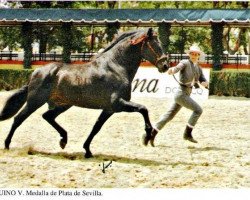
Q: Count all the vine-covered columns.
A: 5